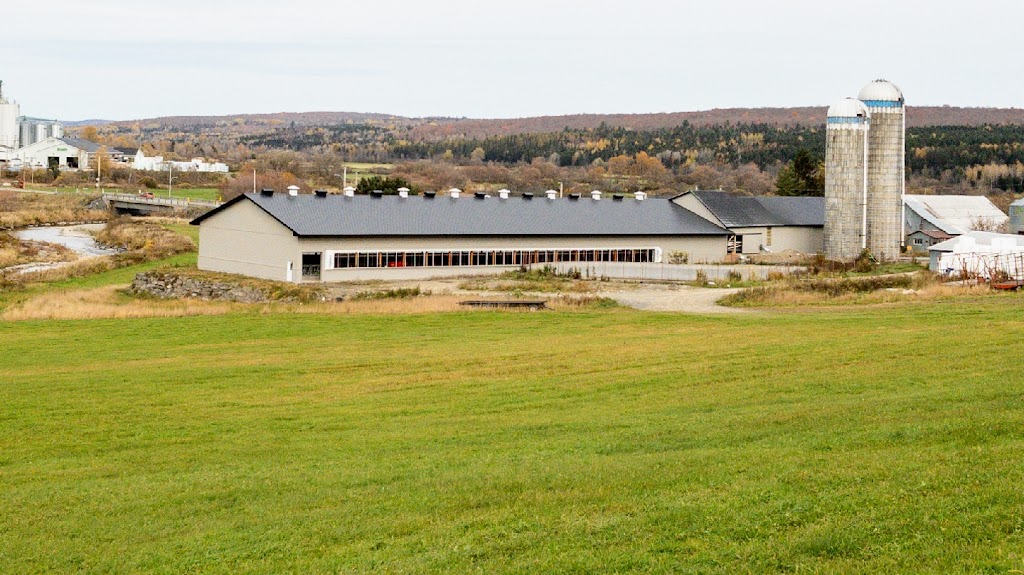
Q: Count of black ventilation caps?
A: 8